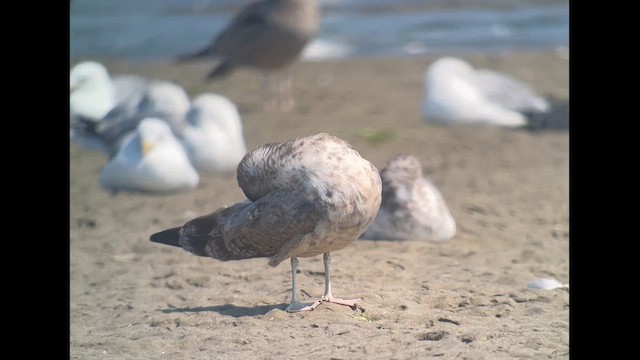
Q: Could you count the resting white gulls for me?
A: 5